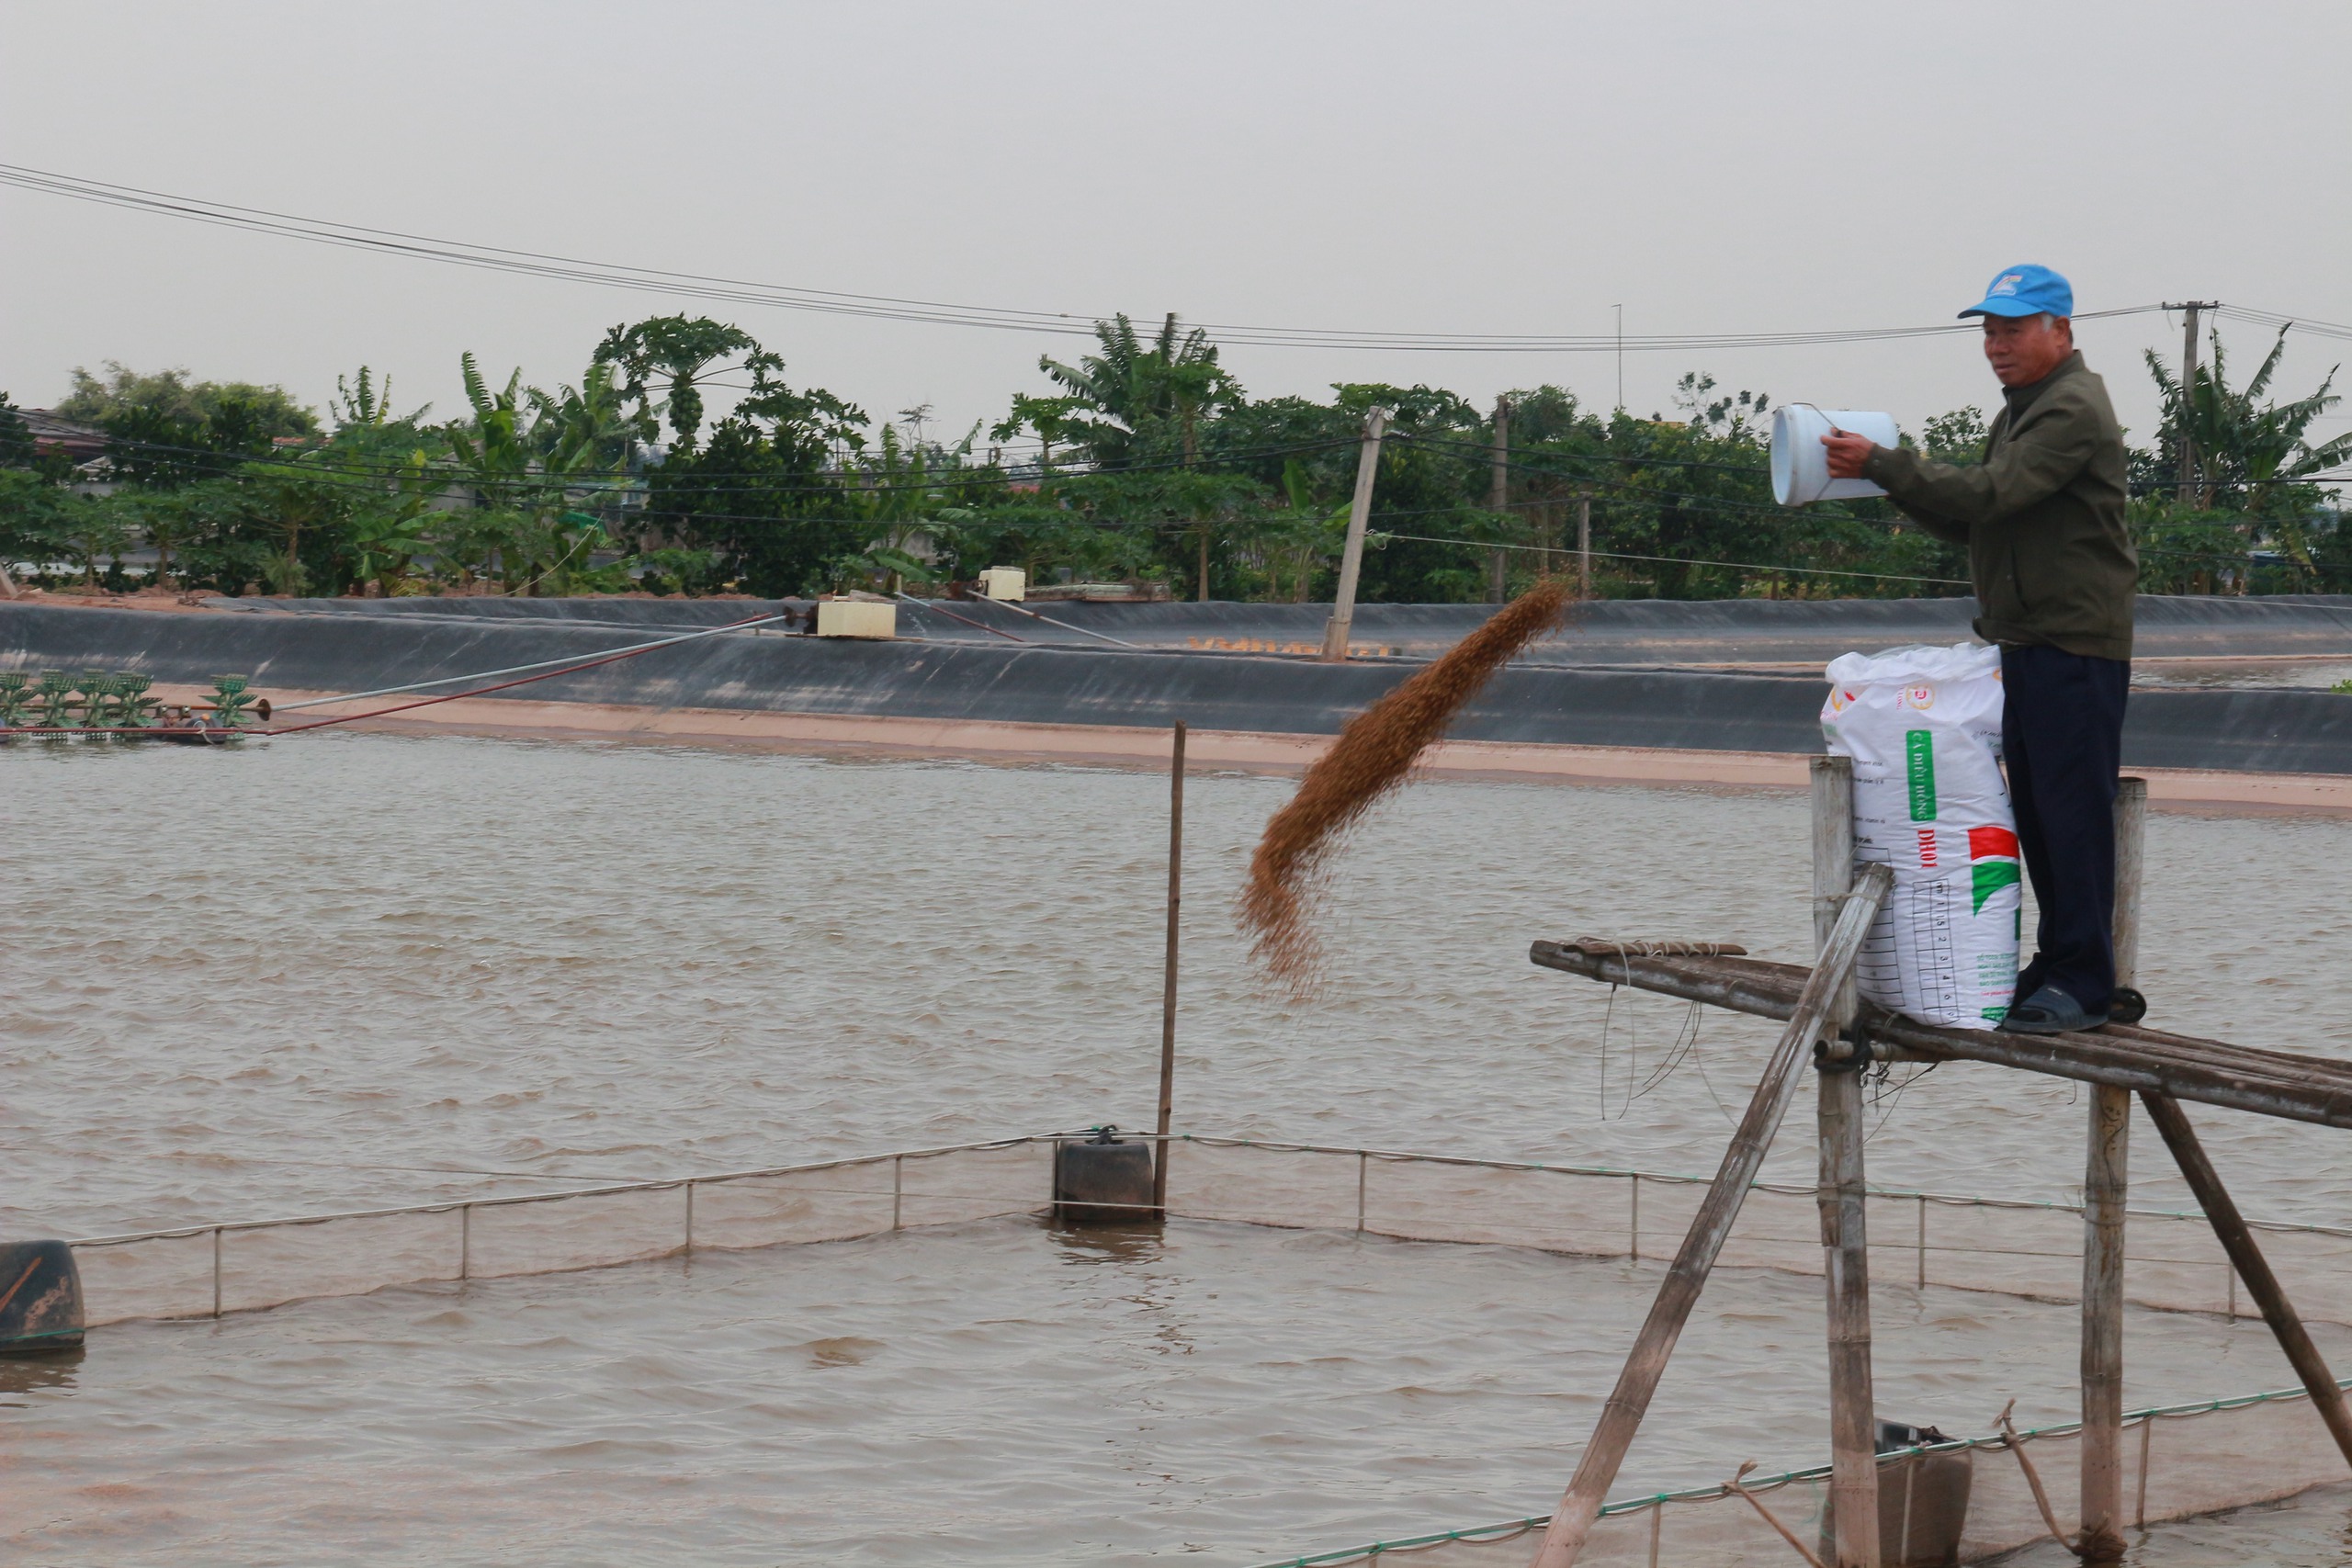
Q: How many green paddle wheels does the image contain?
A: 5